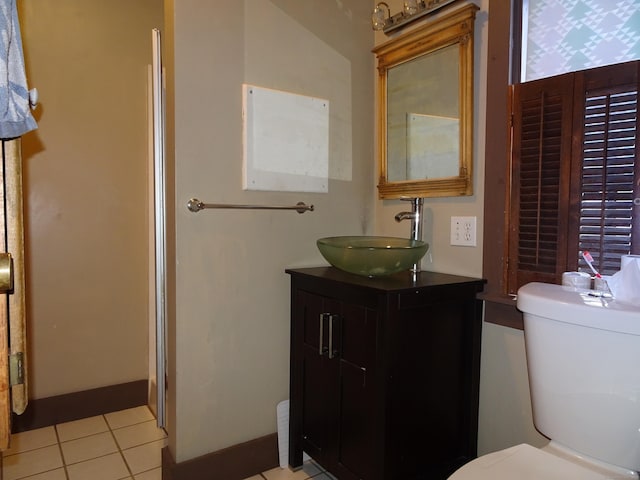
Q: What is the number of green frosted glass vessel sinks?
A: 1